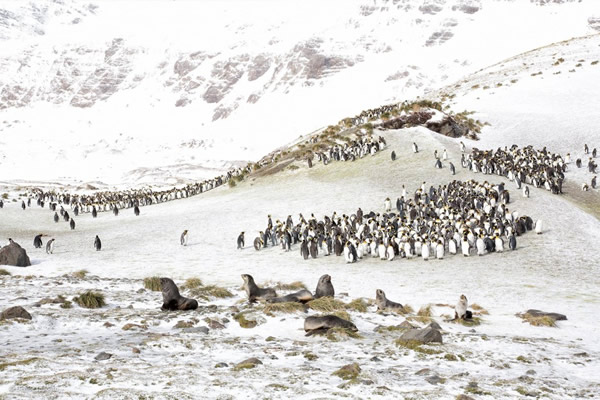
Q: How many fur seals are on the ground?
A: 8